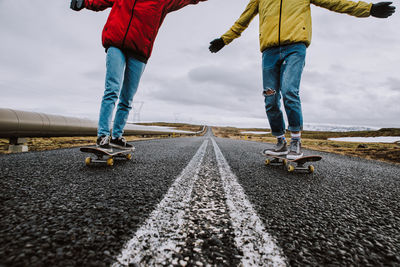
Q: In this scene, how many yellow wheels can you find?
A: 7